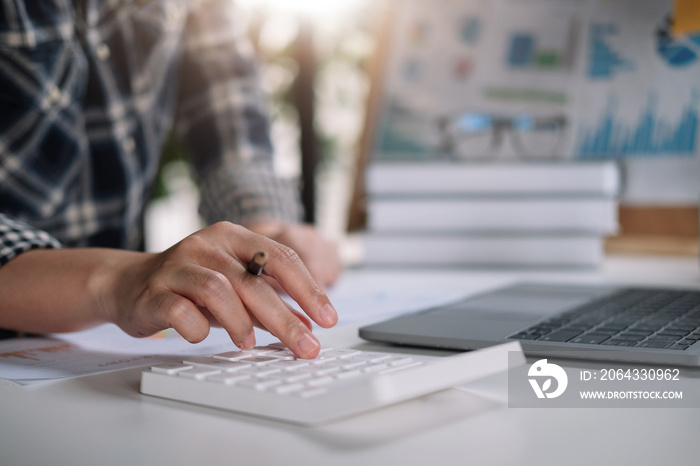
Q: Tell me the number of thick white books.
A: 3